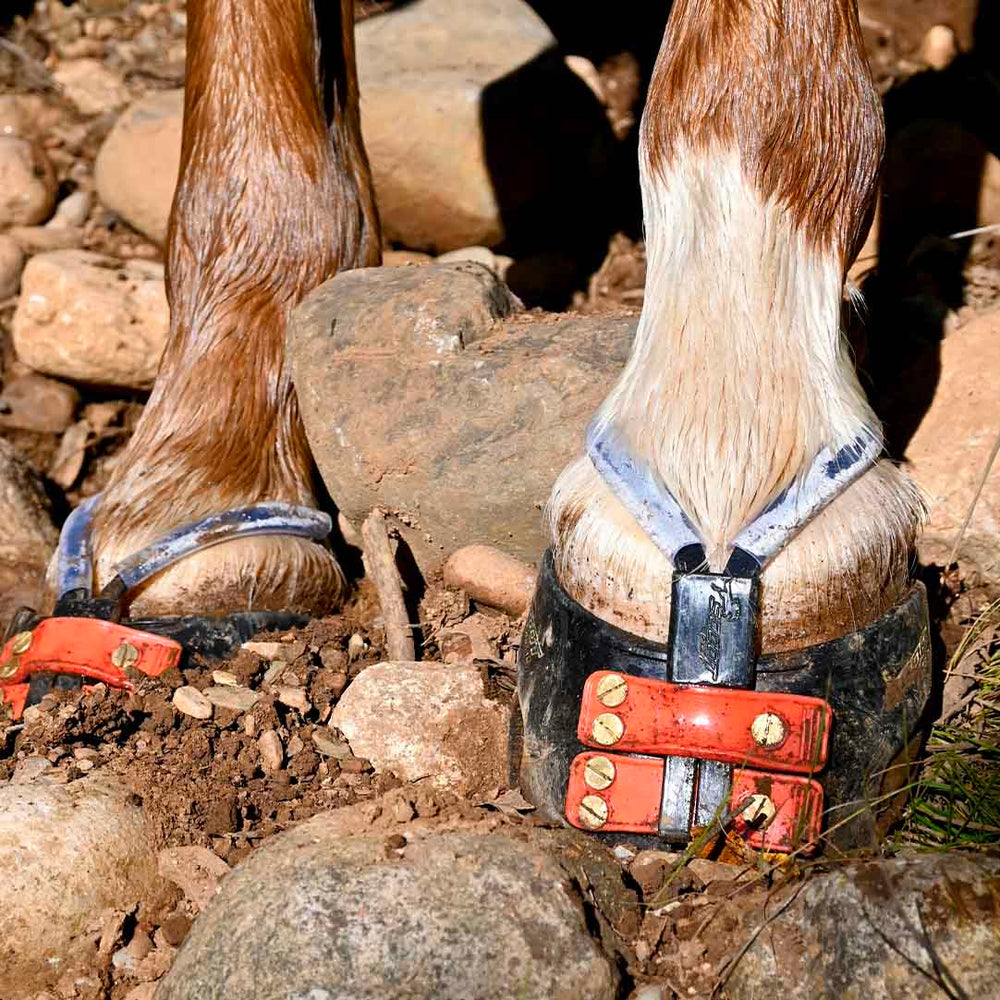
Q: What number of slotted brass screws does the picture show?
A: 9